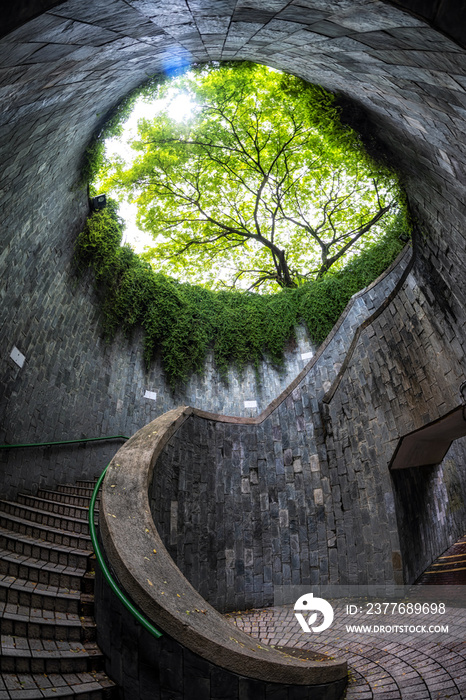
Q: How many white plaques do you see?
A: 4